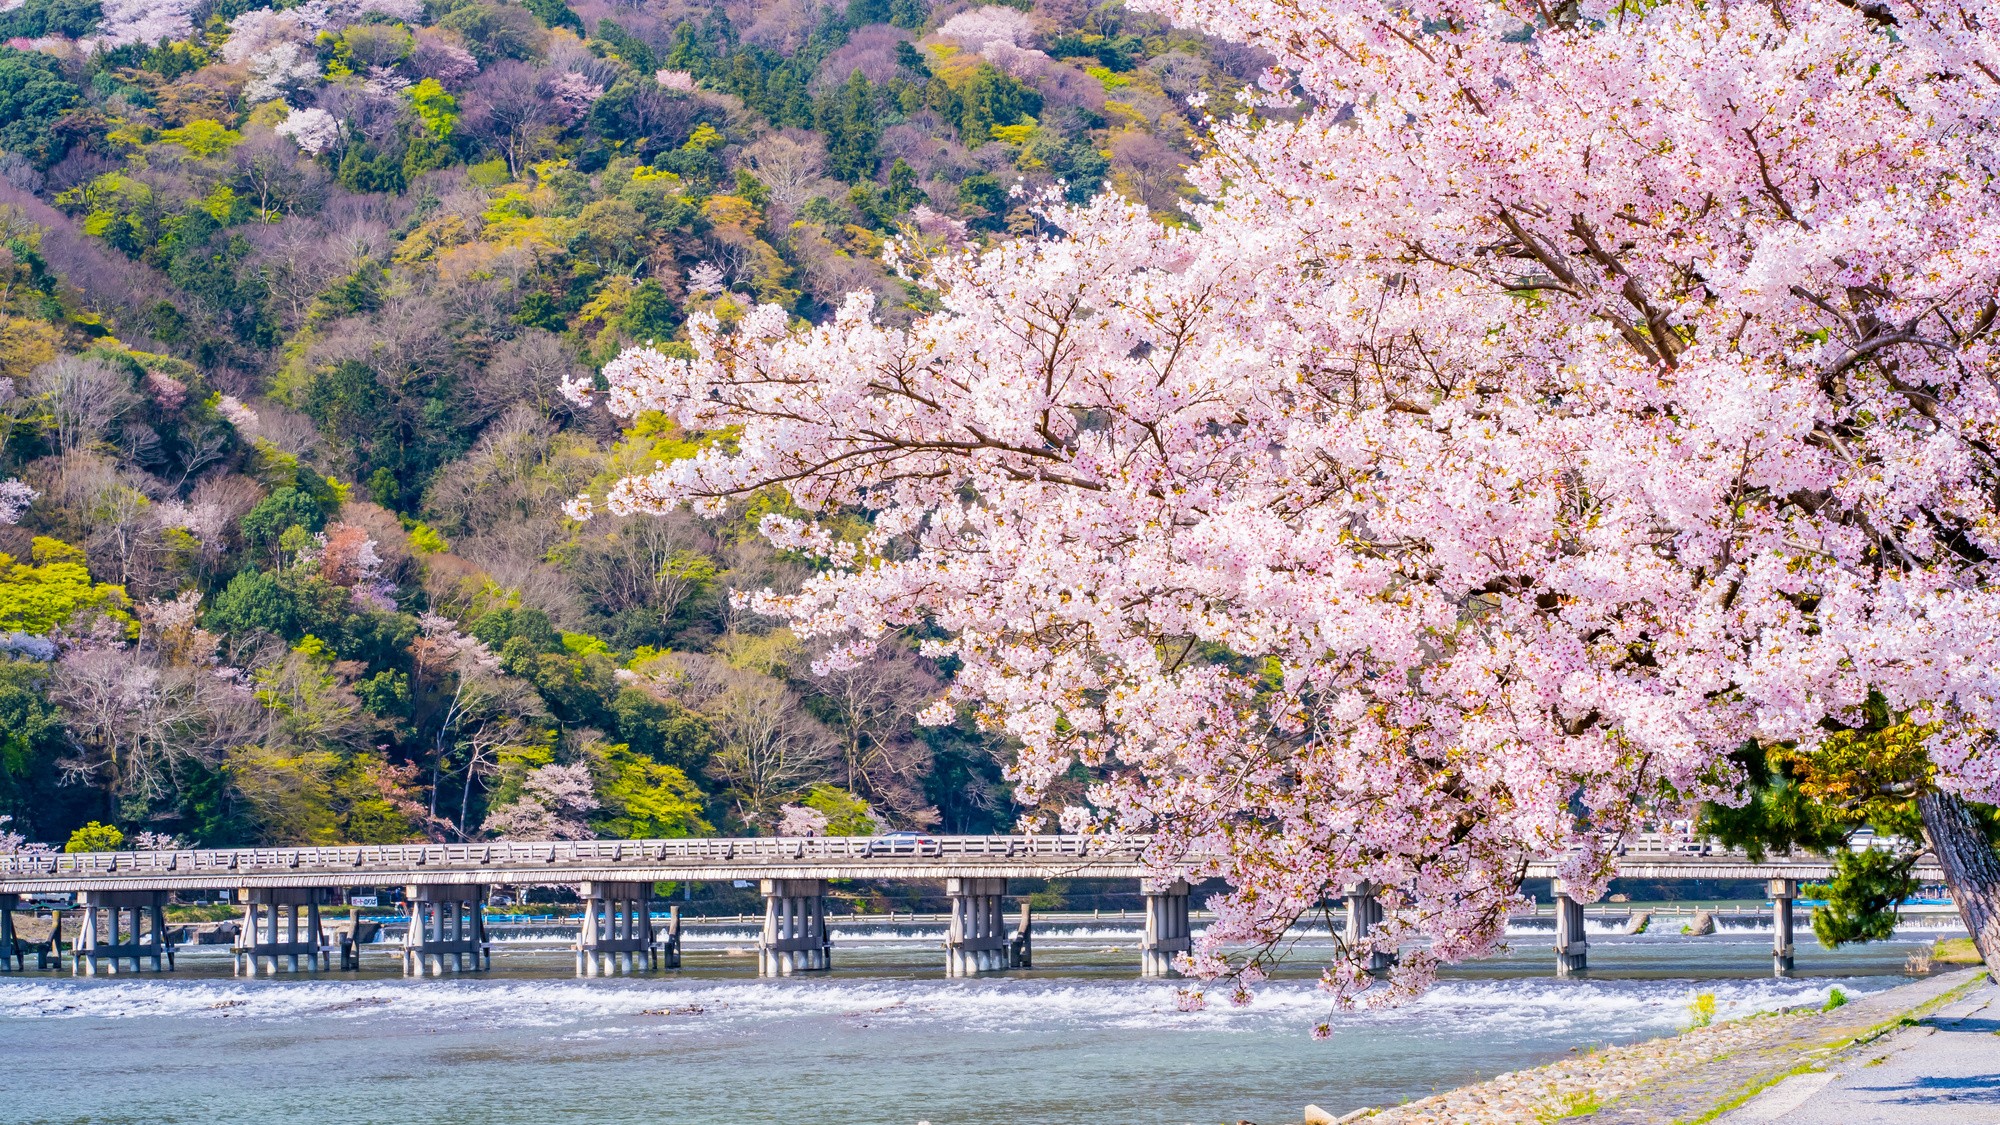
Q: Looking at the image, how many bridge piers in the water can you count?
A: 11